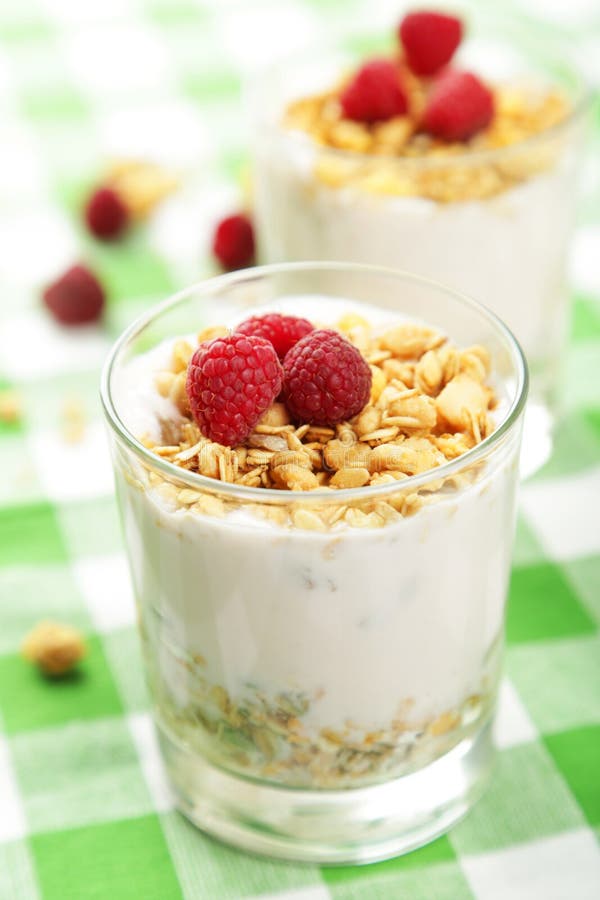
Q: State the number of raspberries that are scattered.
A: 3